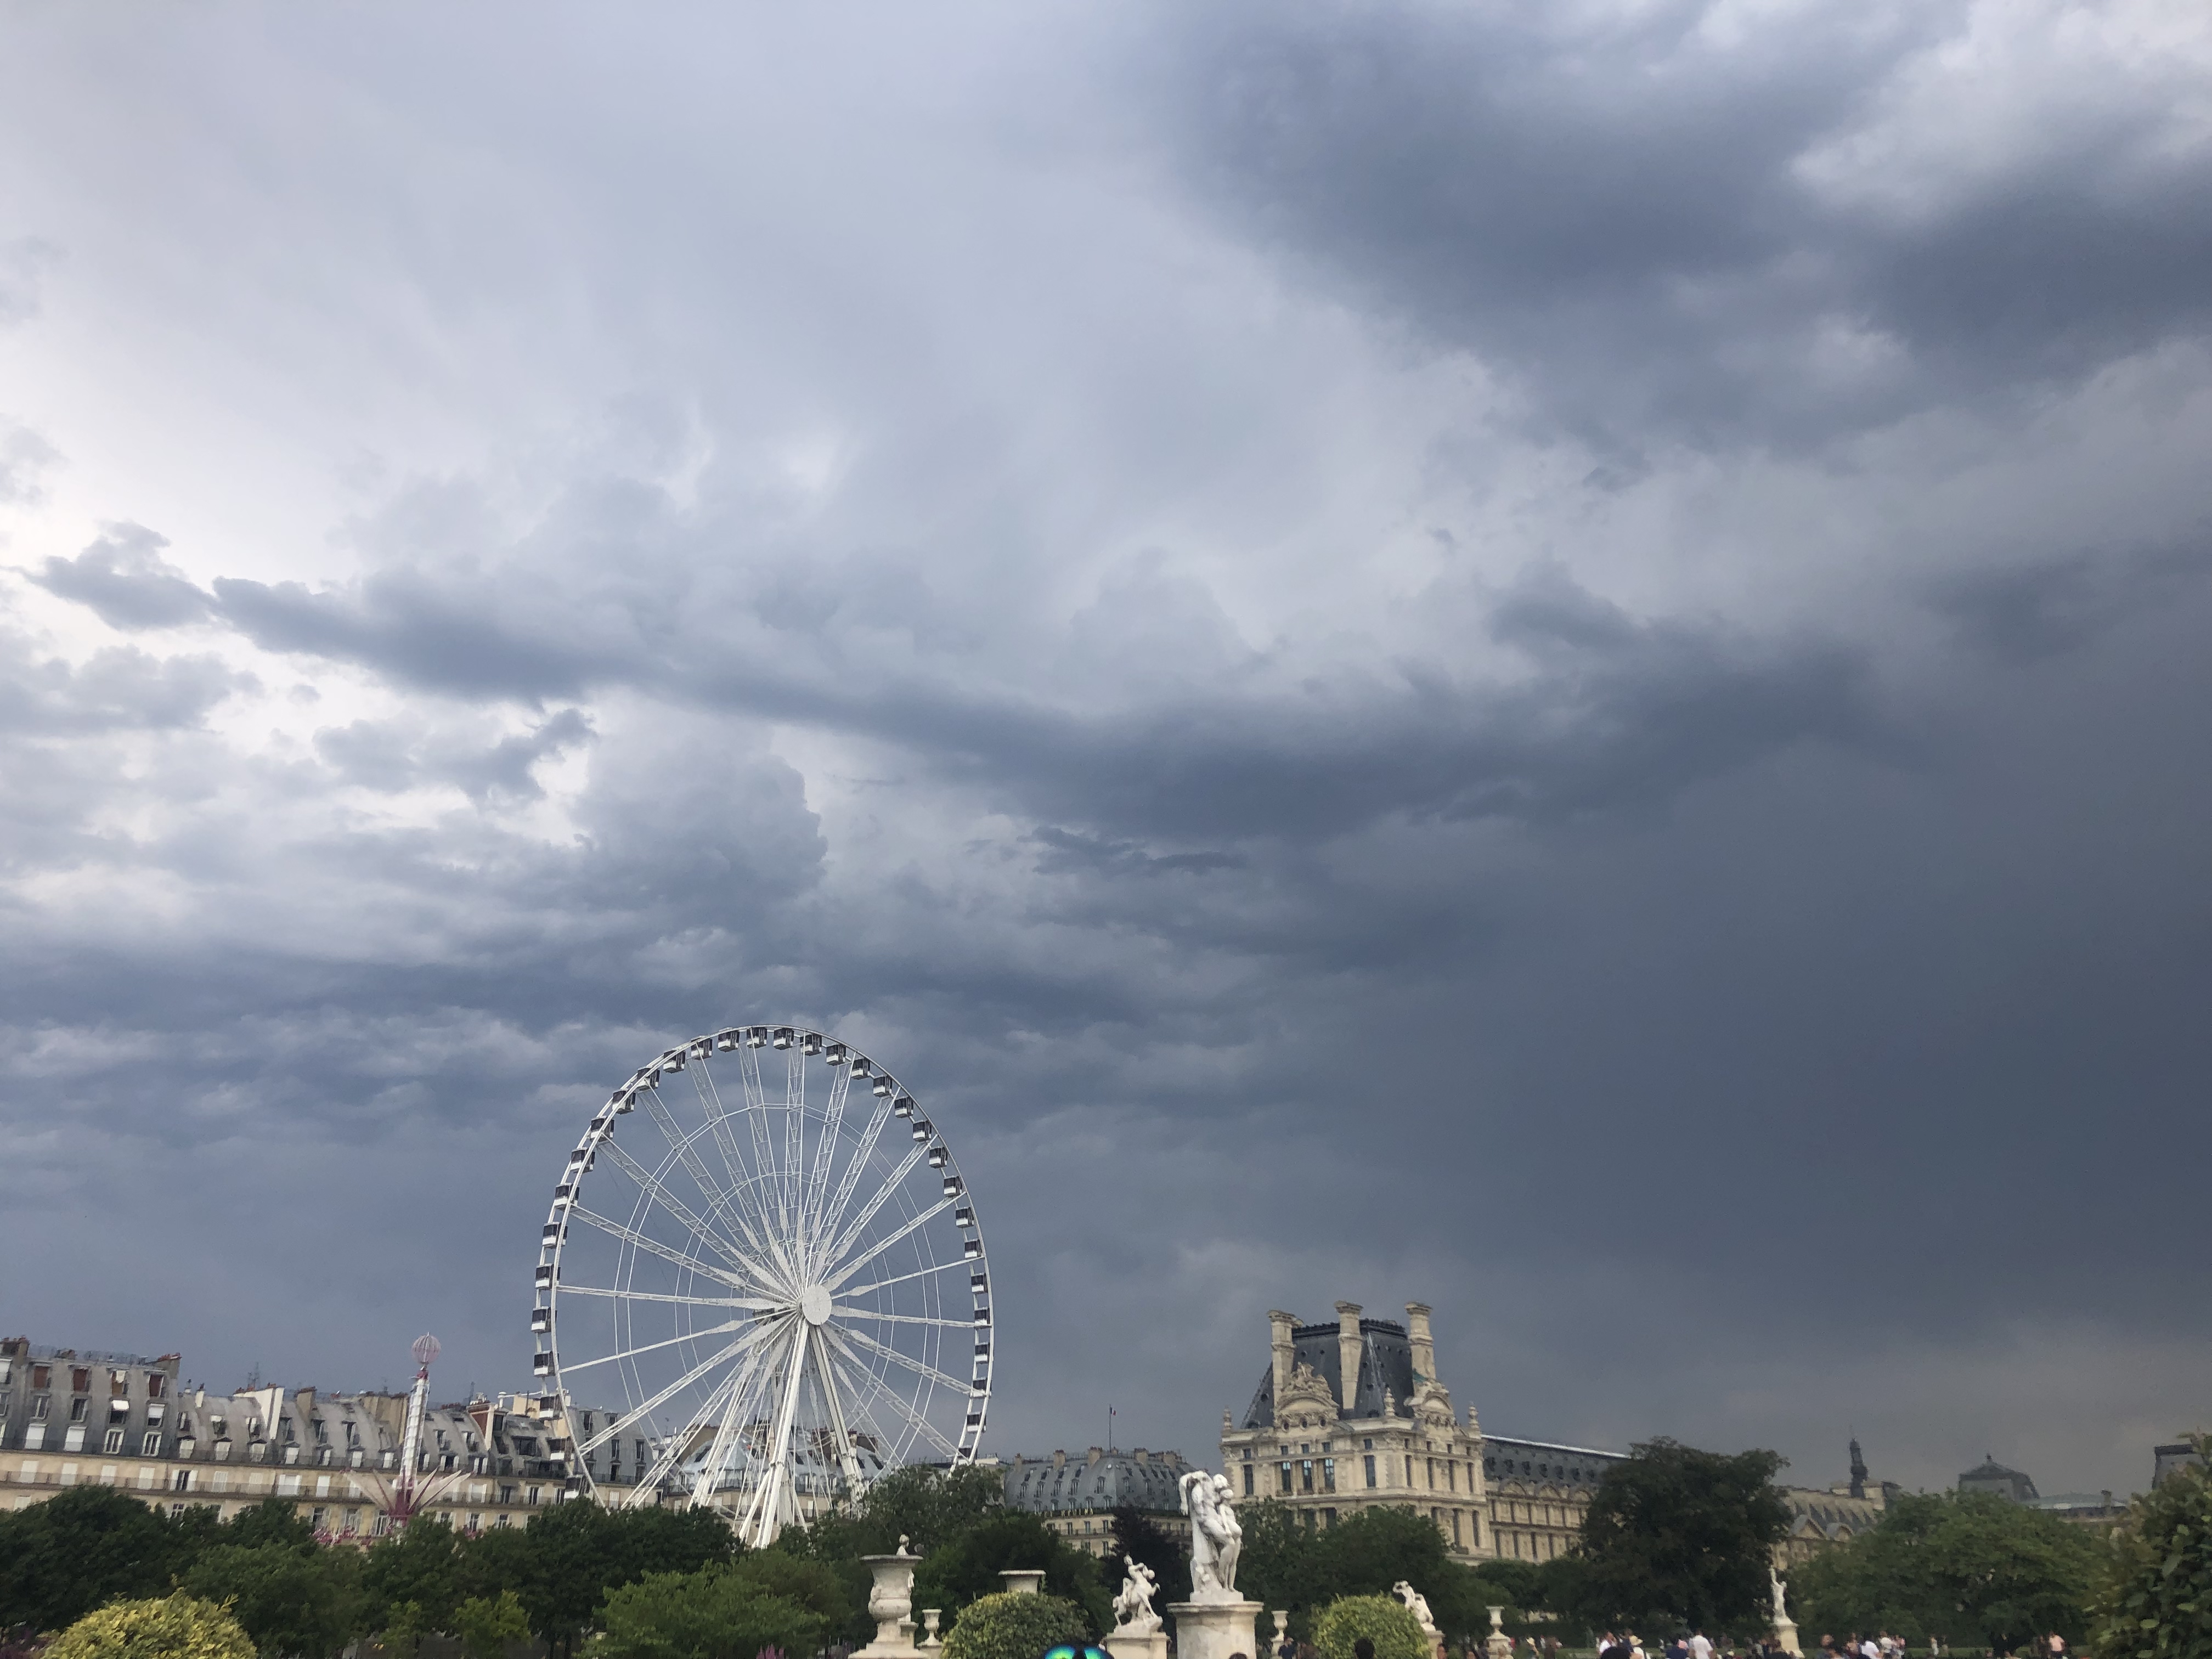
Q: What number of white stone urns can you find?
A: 5